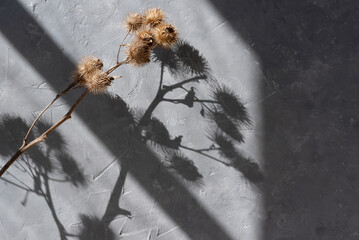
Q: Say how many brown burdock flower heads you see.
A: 7